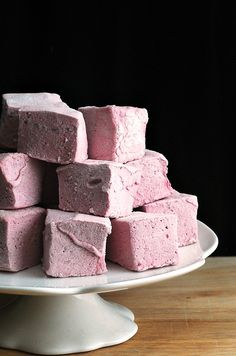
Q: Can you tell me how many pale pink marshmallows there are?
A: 10